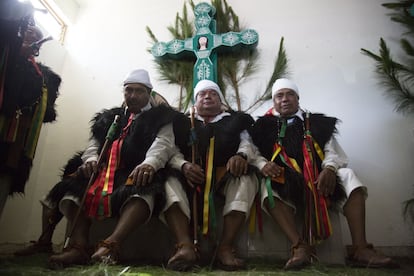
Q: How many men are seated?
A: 3